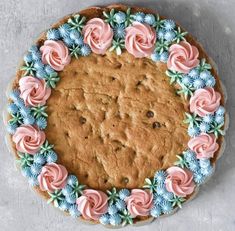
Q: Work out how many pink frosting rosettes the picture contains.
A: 12